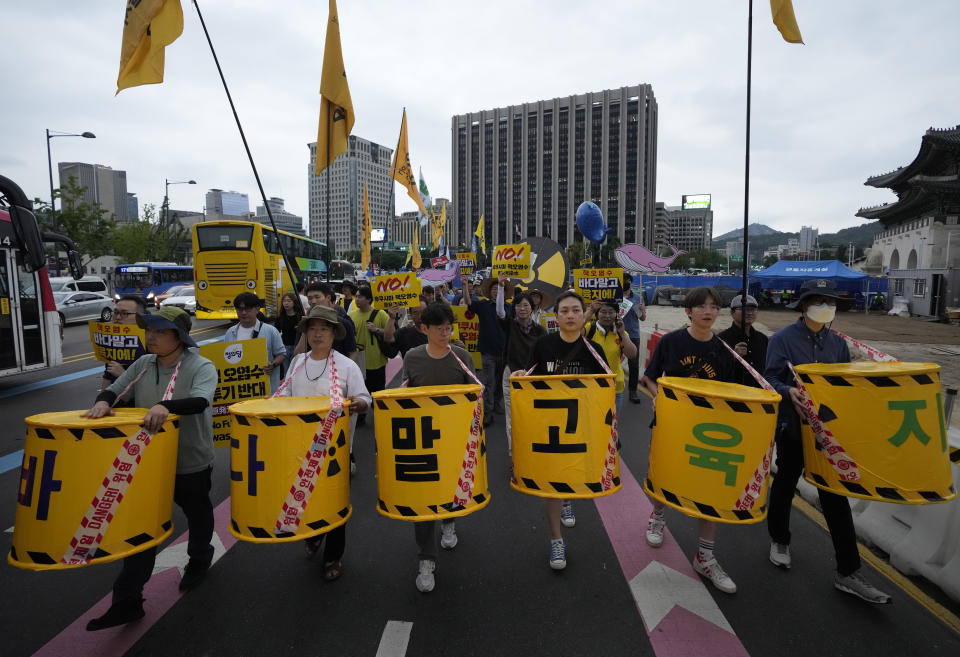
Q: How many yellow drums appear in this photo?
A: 6